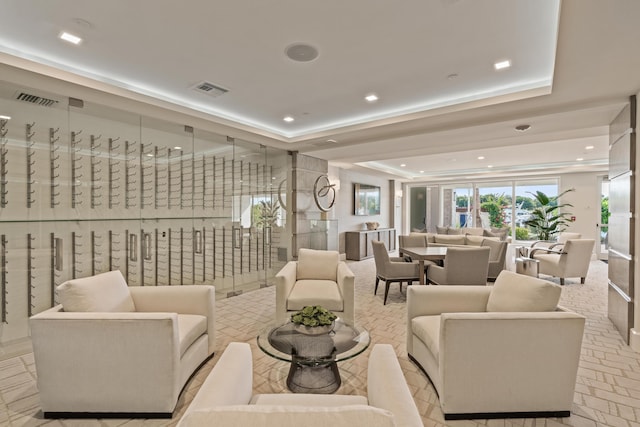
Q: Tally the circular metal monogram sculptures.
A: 1